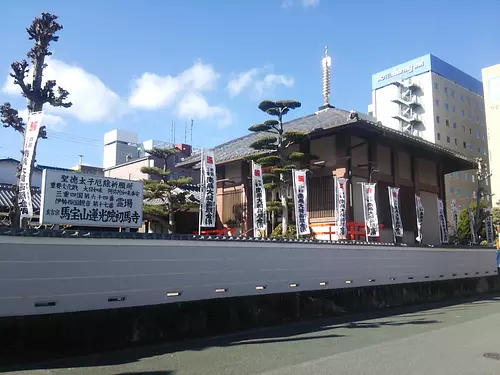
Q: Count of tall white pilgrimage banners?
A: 12